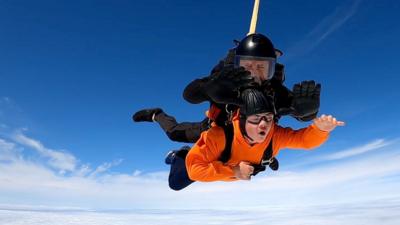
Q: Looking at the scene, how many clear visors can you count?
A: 1